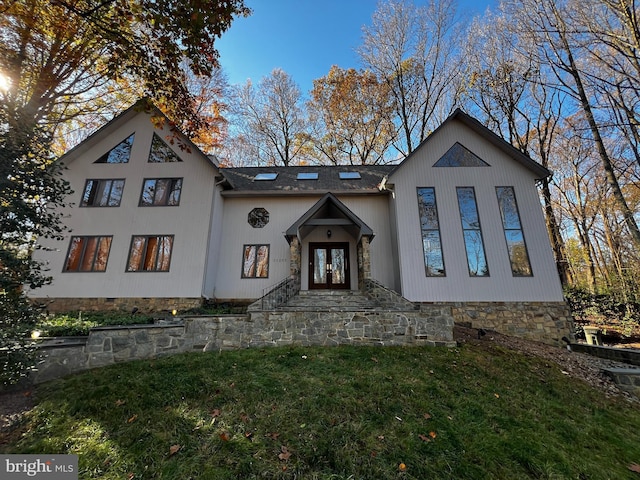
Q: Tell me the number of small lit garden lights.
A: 2